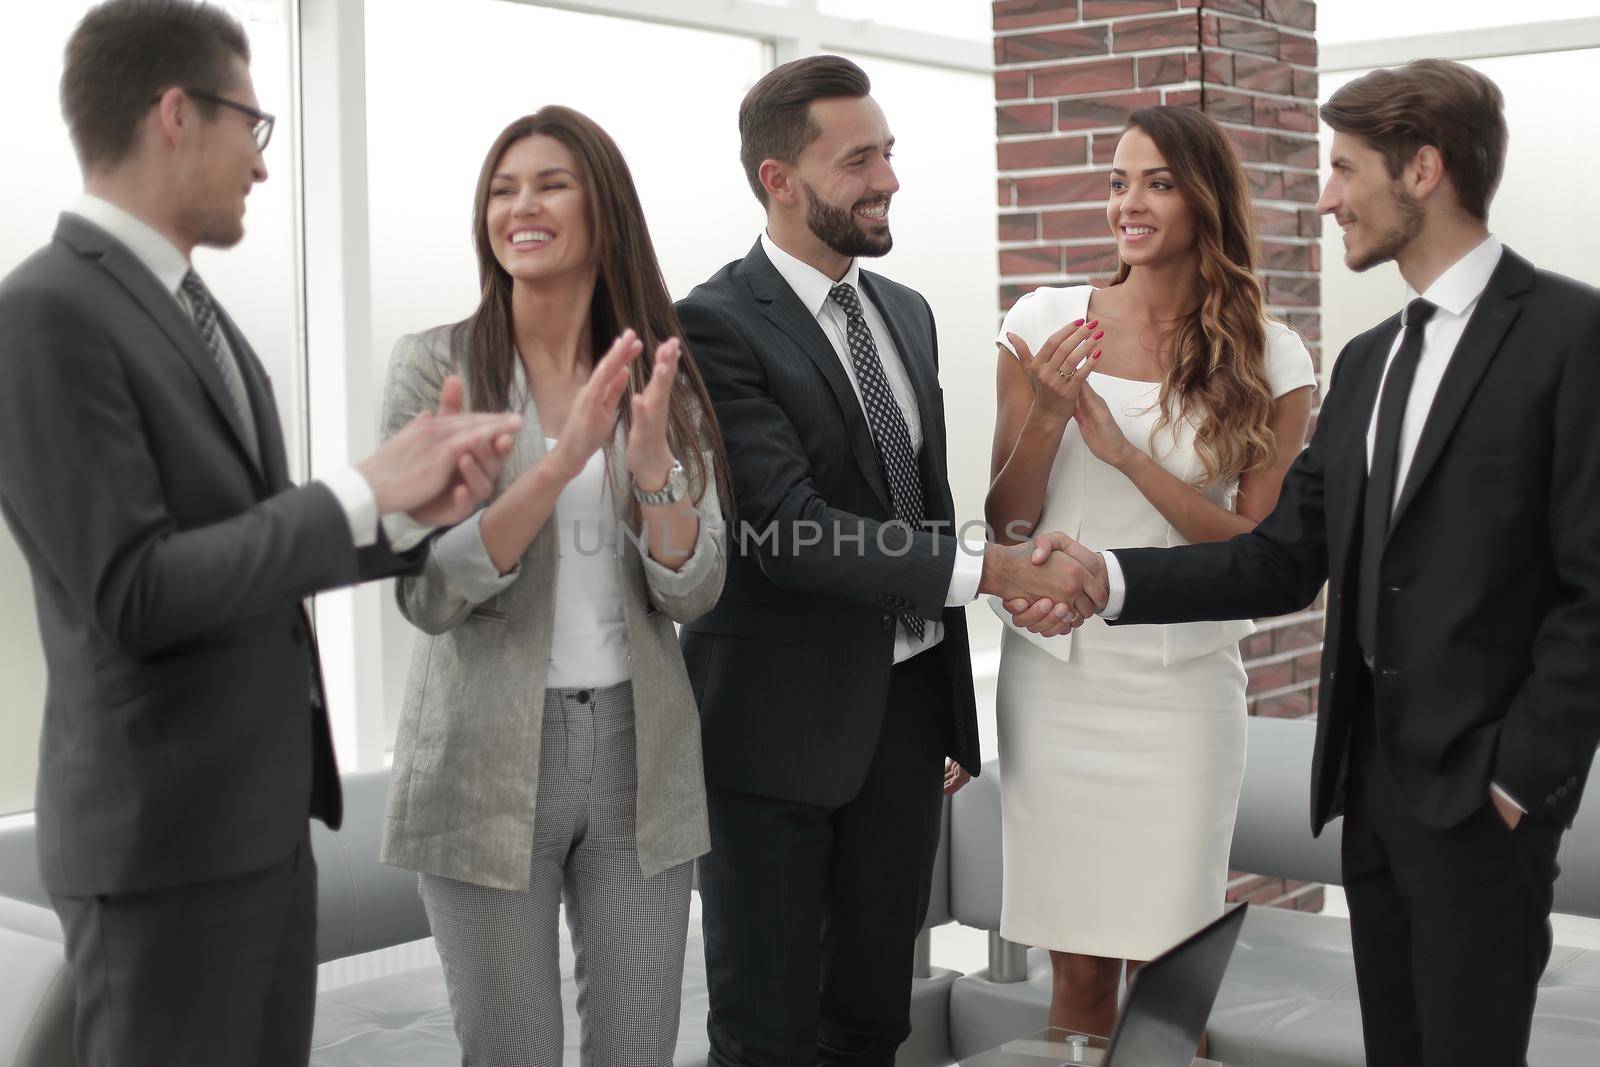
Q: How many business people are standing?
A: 5